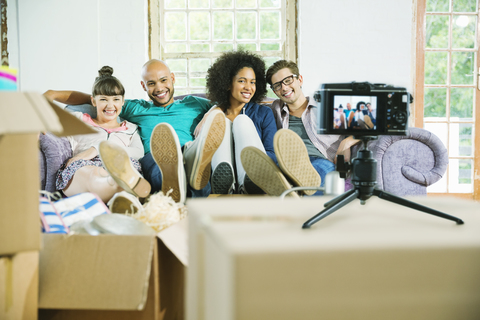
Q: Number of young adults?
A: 4